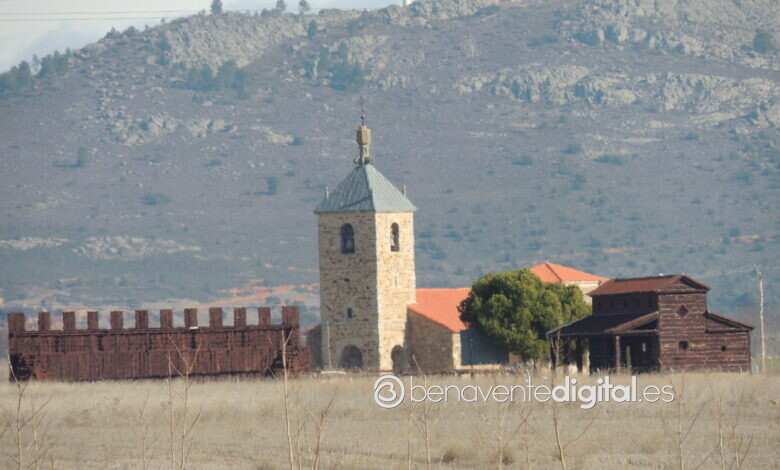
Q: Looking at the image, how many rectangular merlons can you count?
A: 12